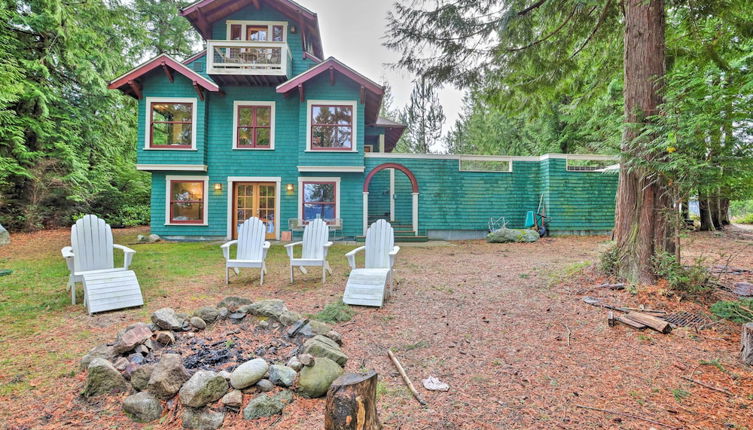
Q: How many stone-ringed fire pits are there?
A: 1